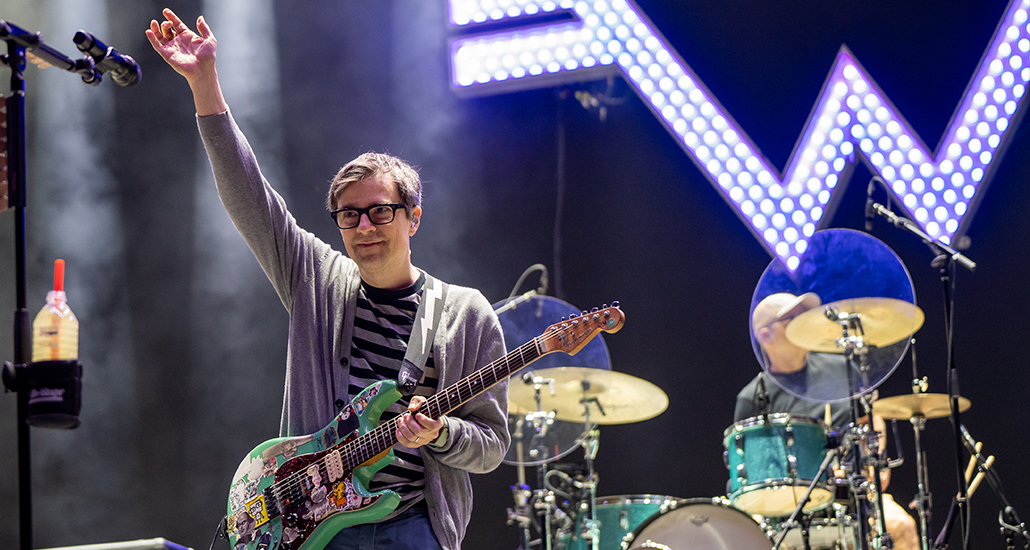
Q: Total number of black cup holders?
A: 1